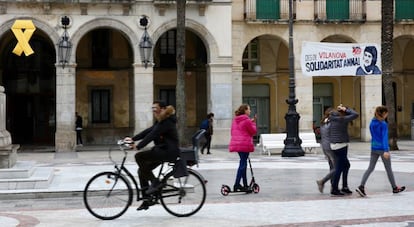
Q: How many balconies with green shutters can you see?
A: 3